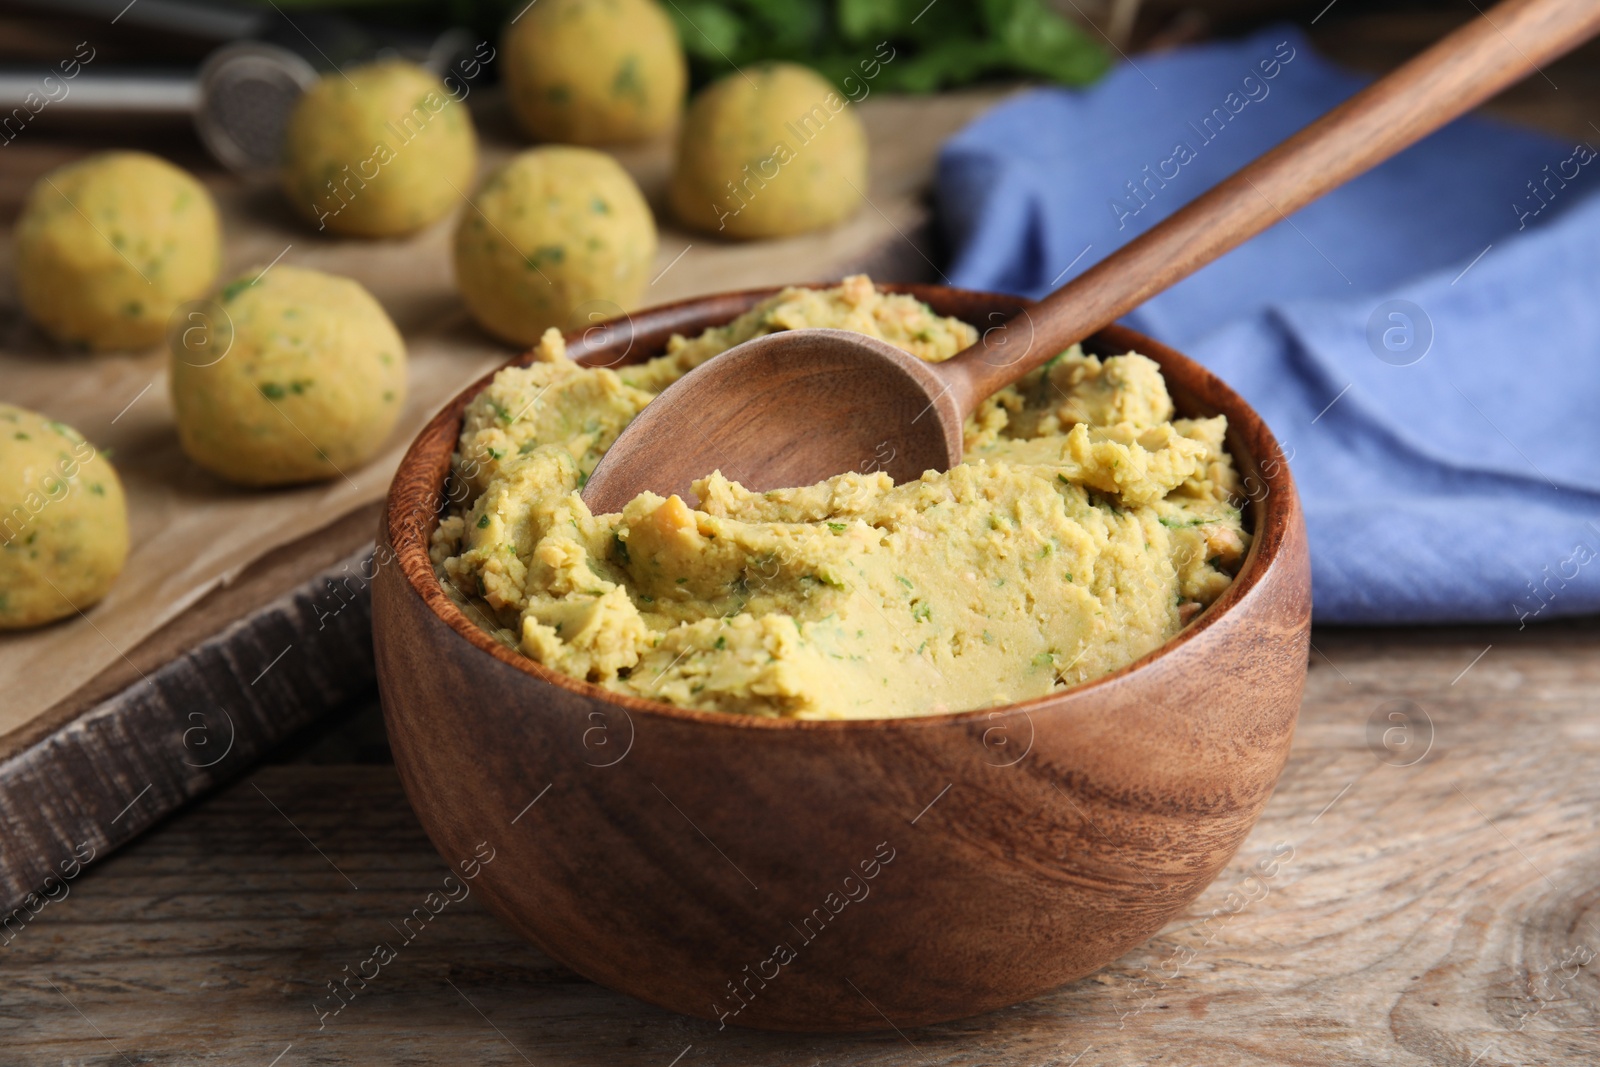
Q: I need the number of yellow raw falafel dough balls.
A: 7